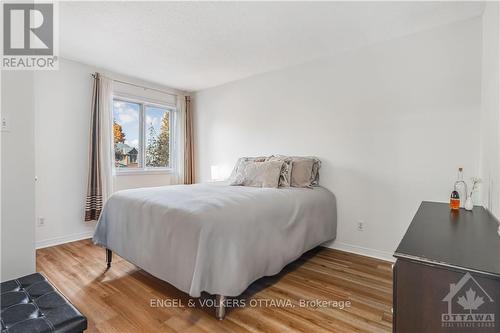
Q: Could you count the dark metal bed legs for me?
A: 2